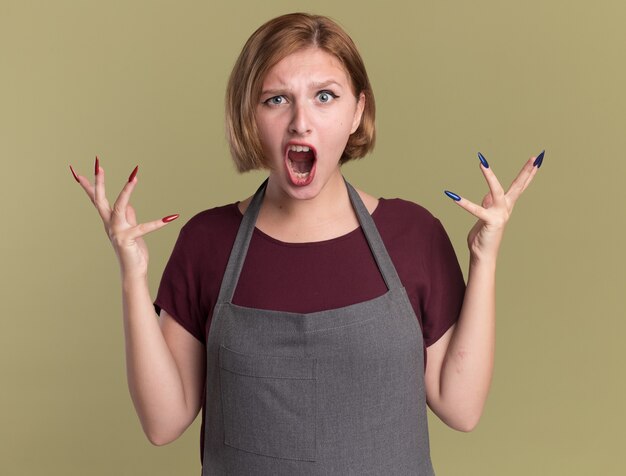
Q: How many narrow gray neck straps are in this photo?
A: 2